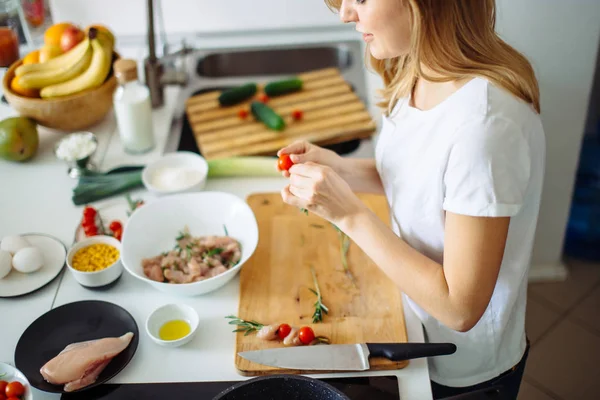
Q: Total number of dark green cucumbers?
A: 3